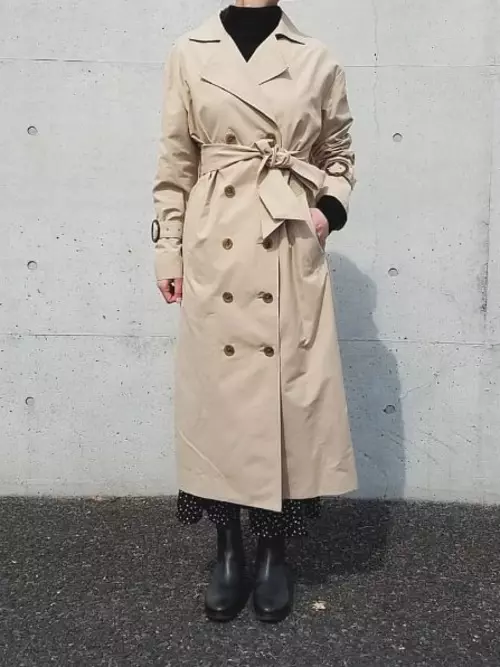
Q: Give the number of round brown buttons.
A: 9